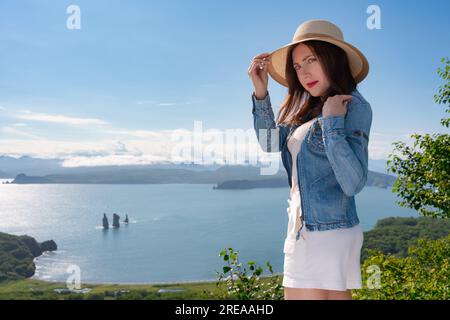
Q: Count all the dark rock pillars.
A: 3